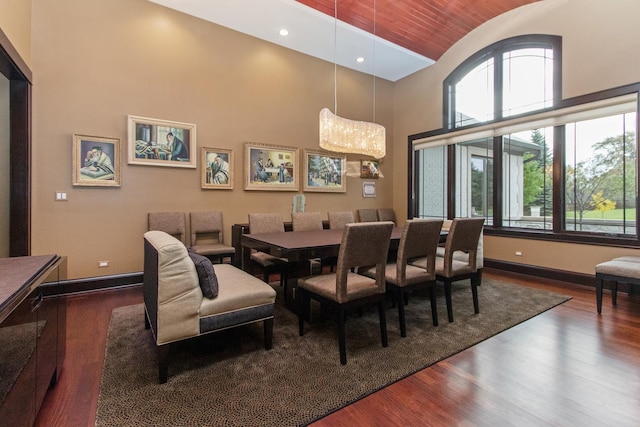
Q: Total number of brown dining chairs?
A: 10